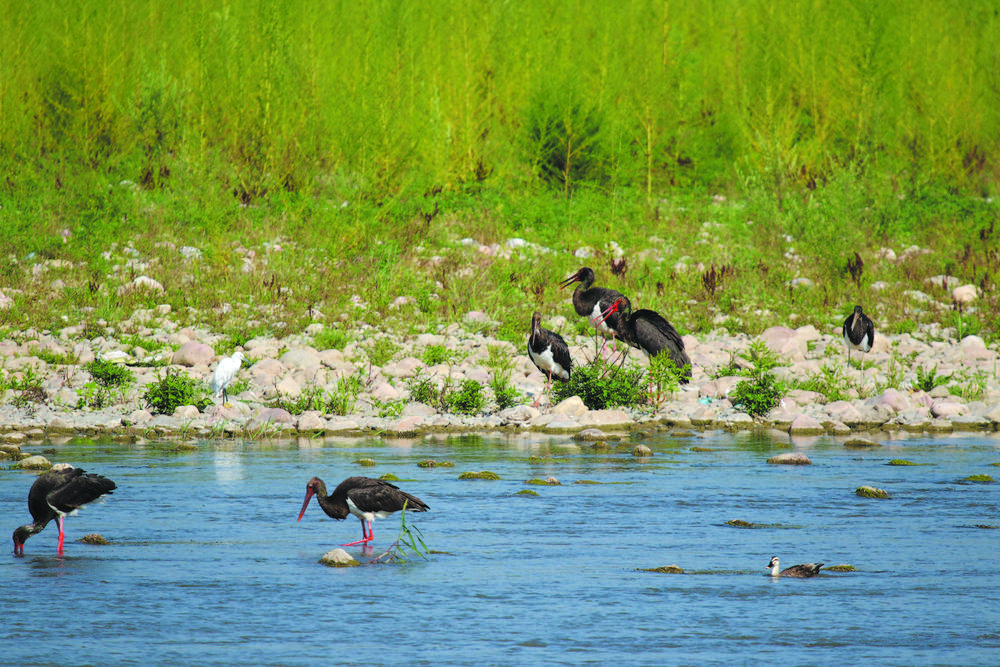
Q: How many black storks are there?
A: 6